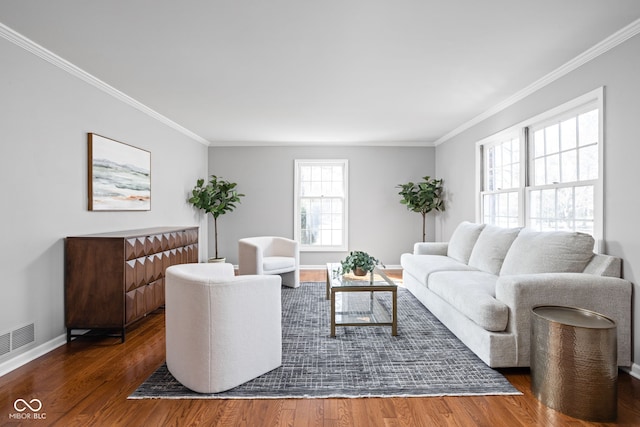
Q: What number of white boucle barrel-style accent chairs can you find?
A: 2